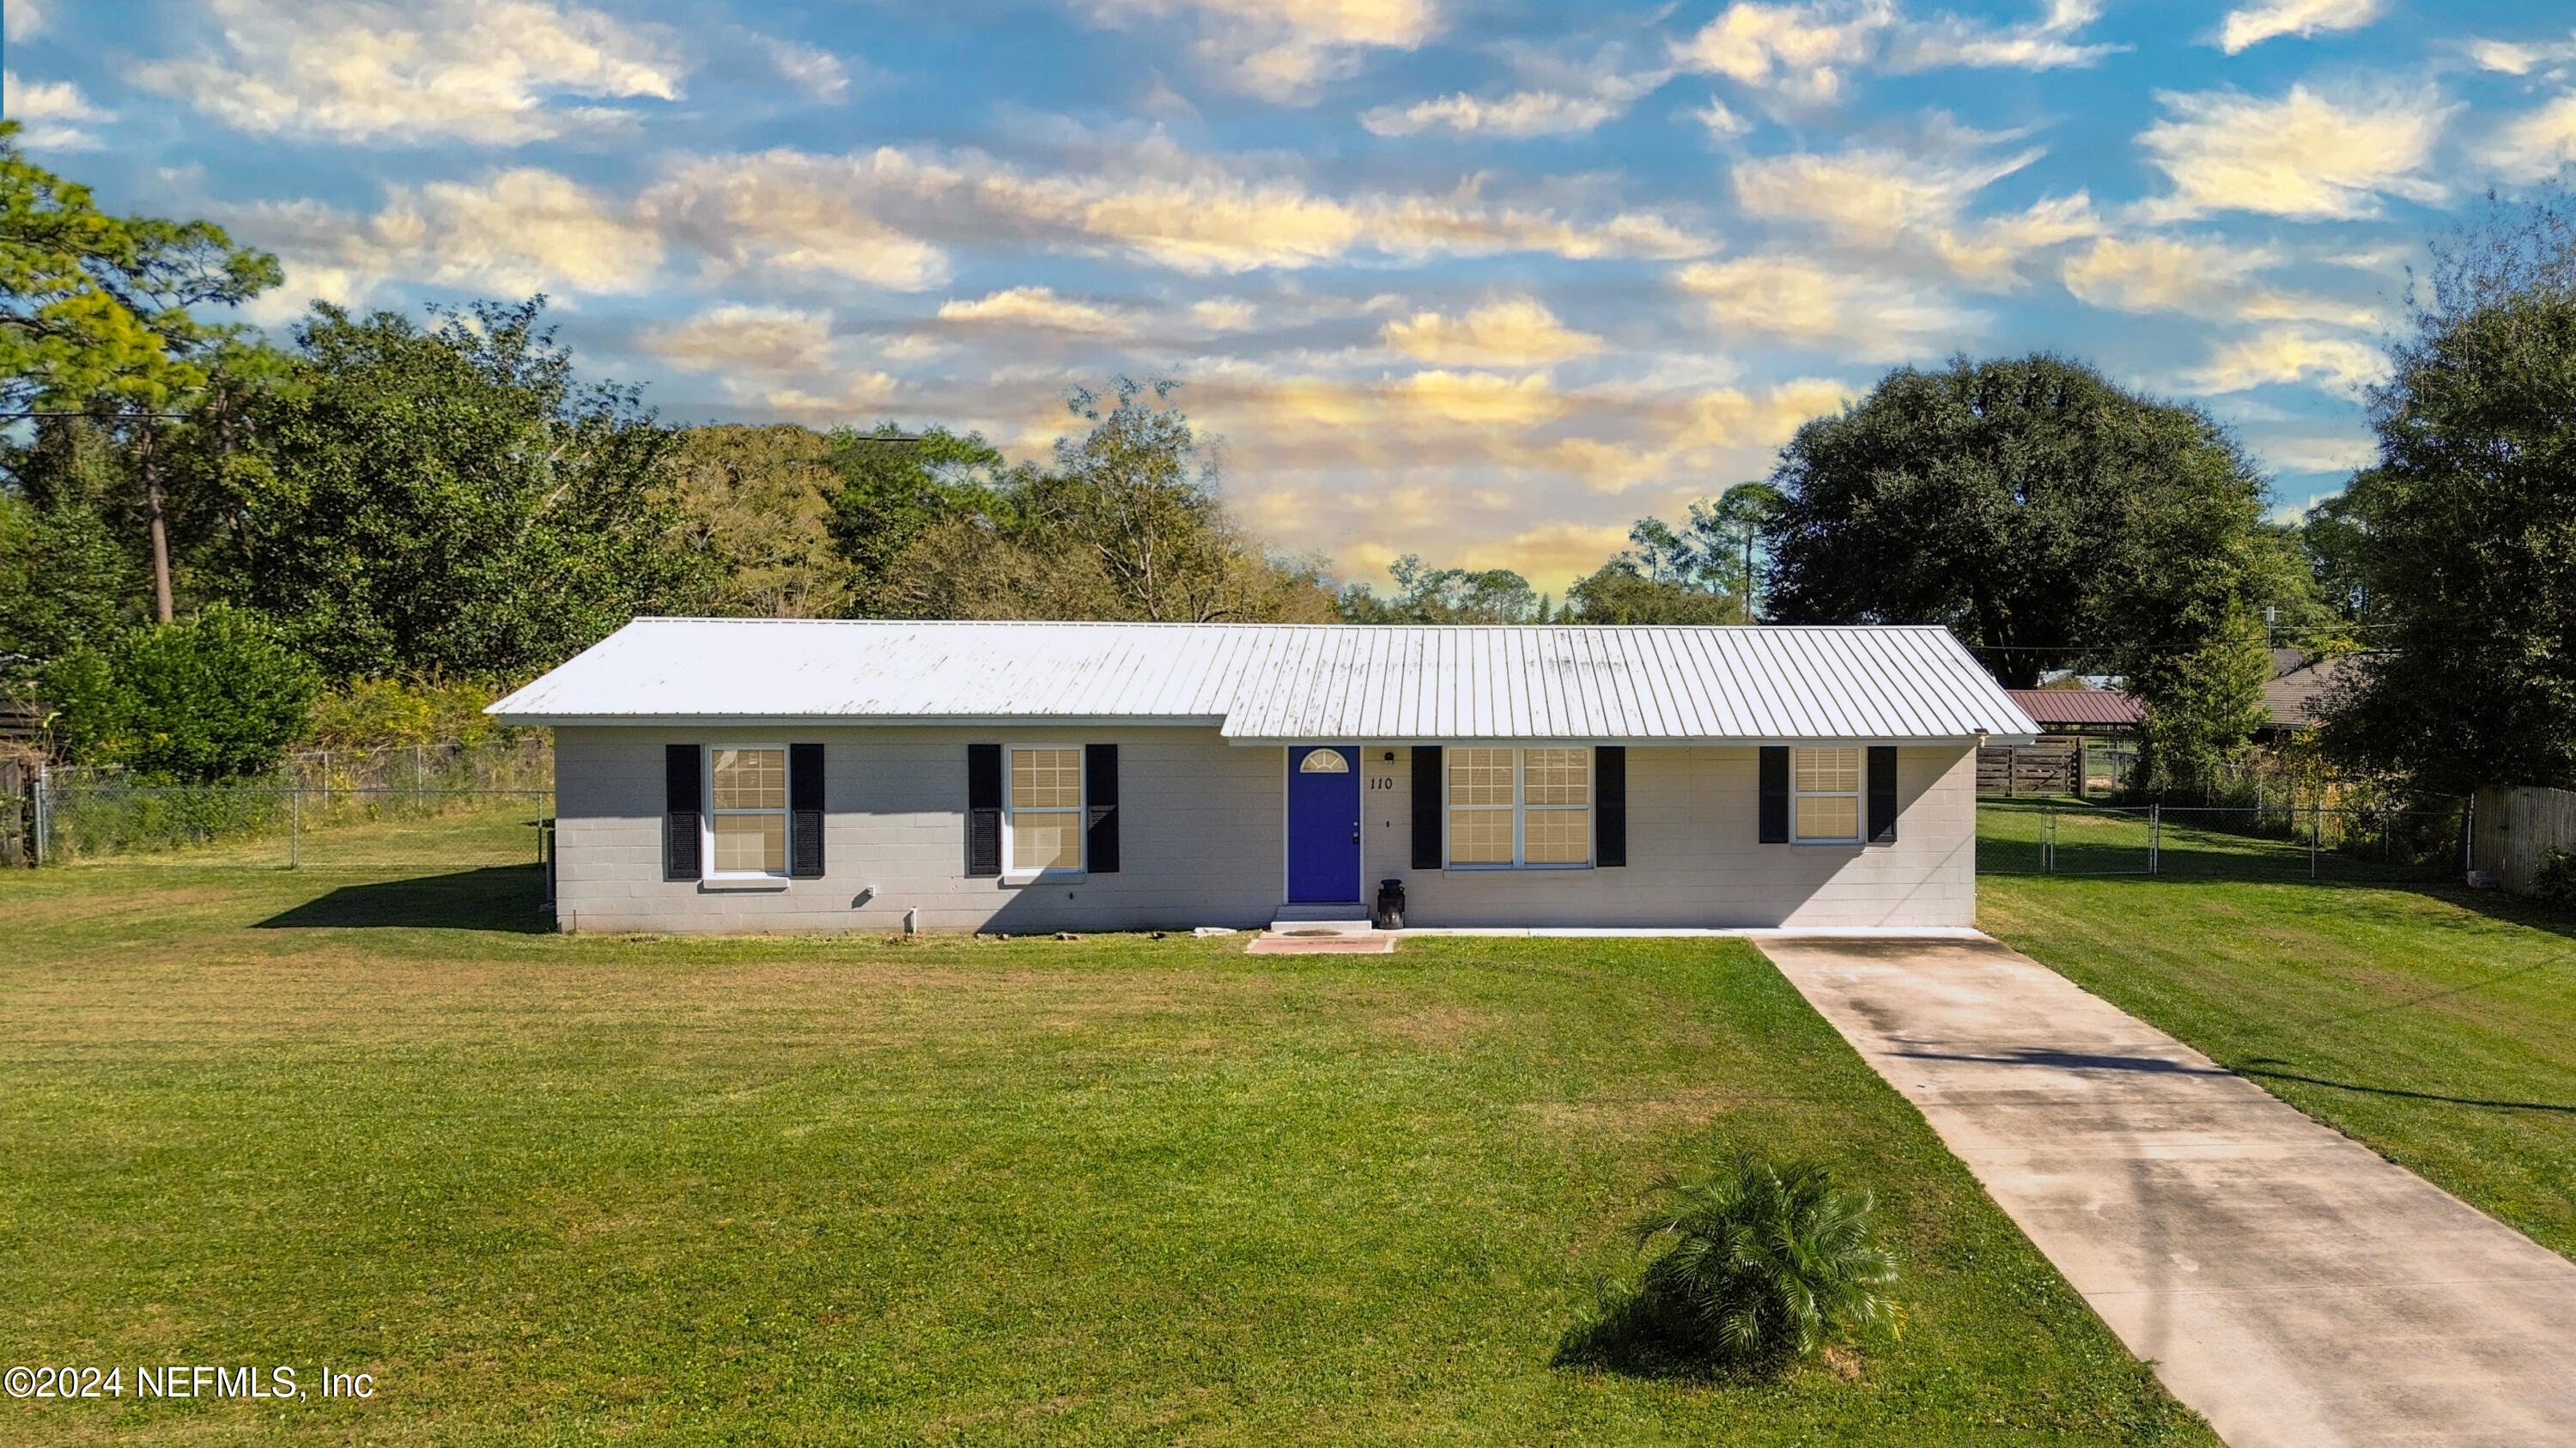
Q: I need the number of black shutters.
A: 8